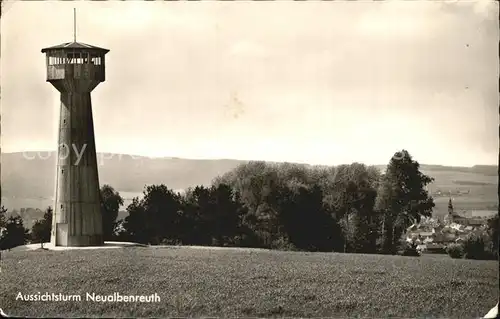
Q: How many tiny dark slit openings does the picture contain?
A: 4